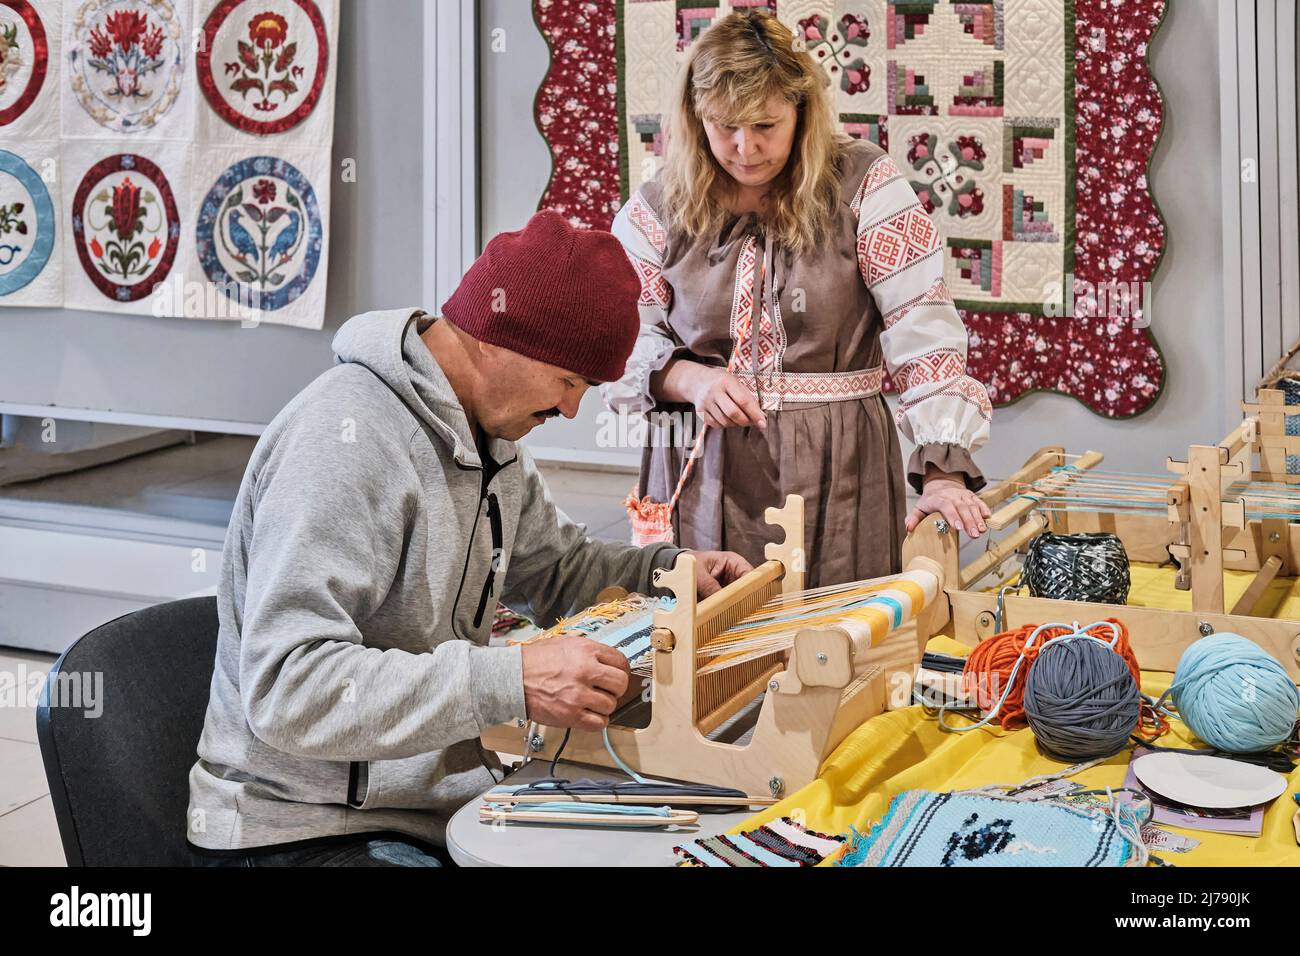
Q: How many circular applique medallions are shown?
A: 6